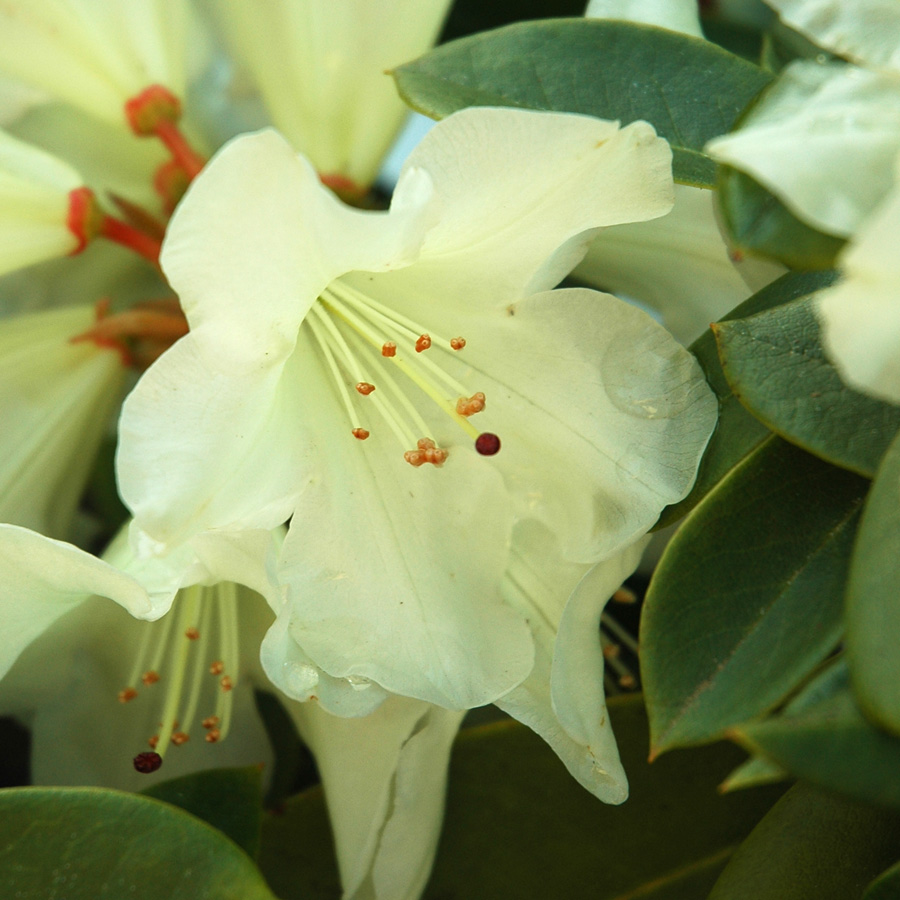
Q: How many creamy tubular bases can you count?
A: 4